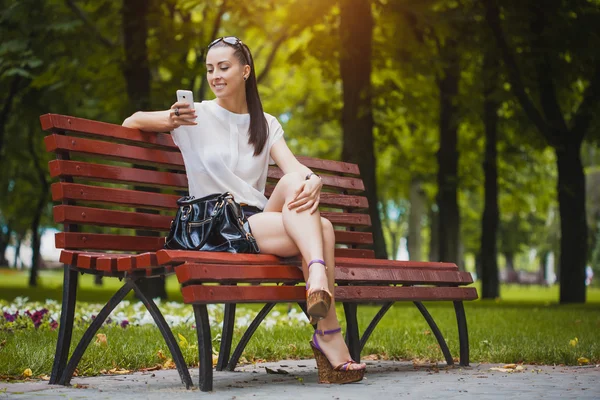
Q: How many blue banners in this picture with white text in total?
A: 0